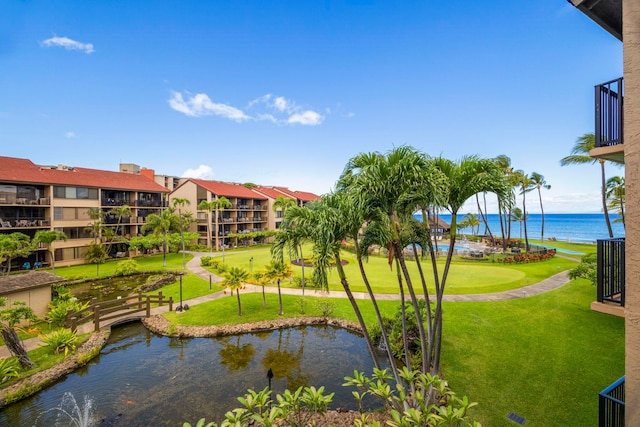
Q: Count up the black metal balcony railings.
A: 3